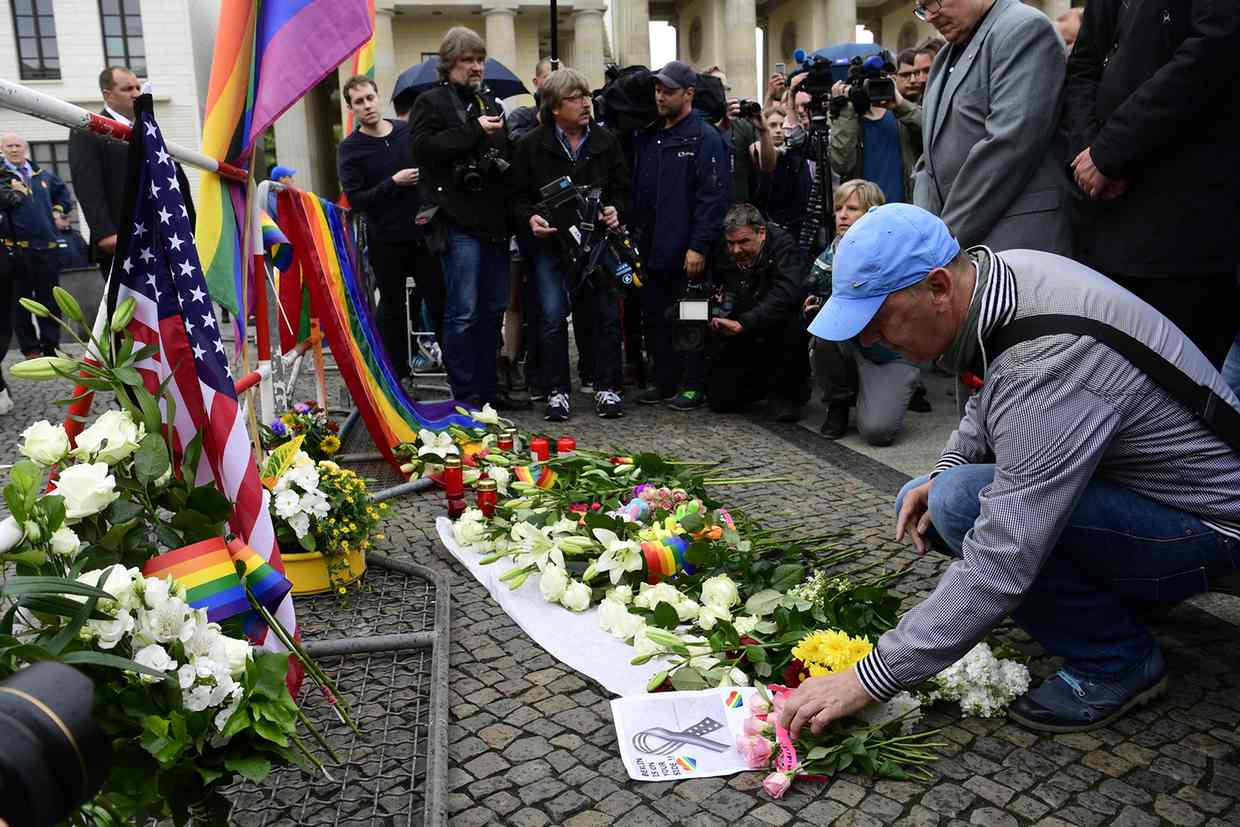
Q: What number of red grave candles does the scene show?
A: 5